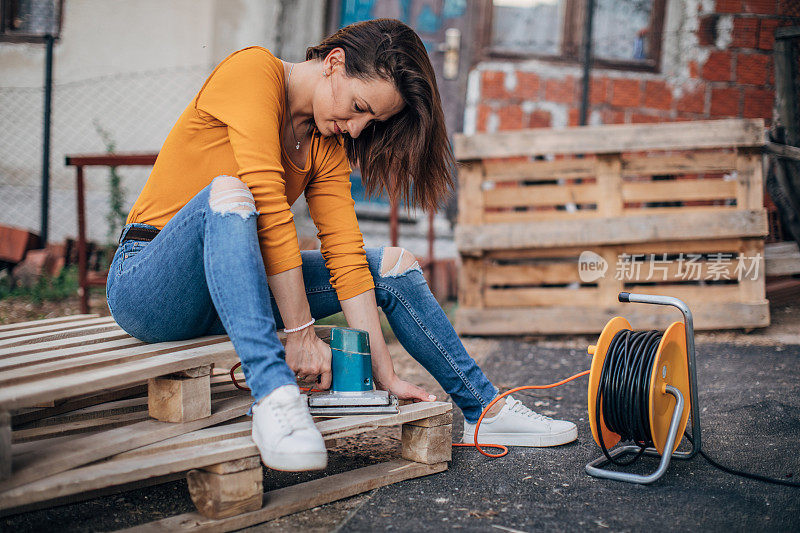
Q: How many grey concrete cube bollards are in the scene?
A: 0